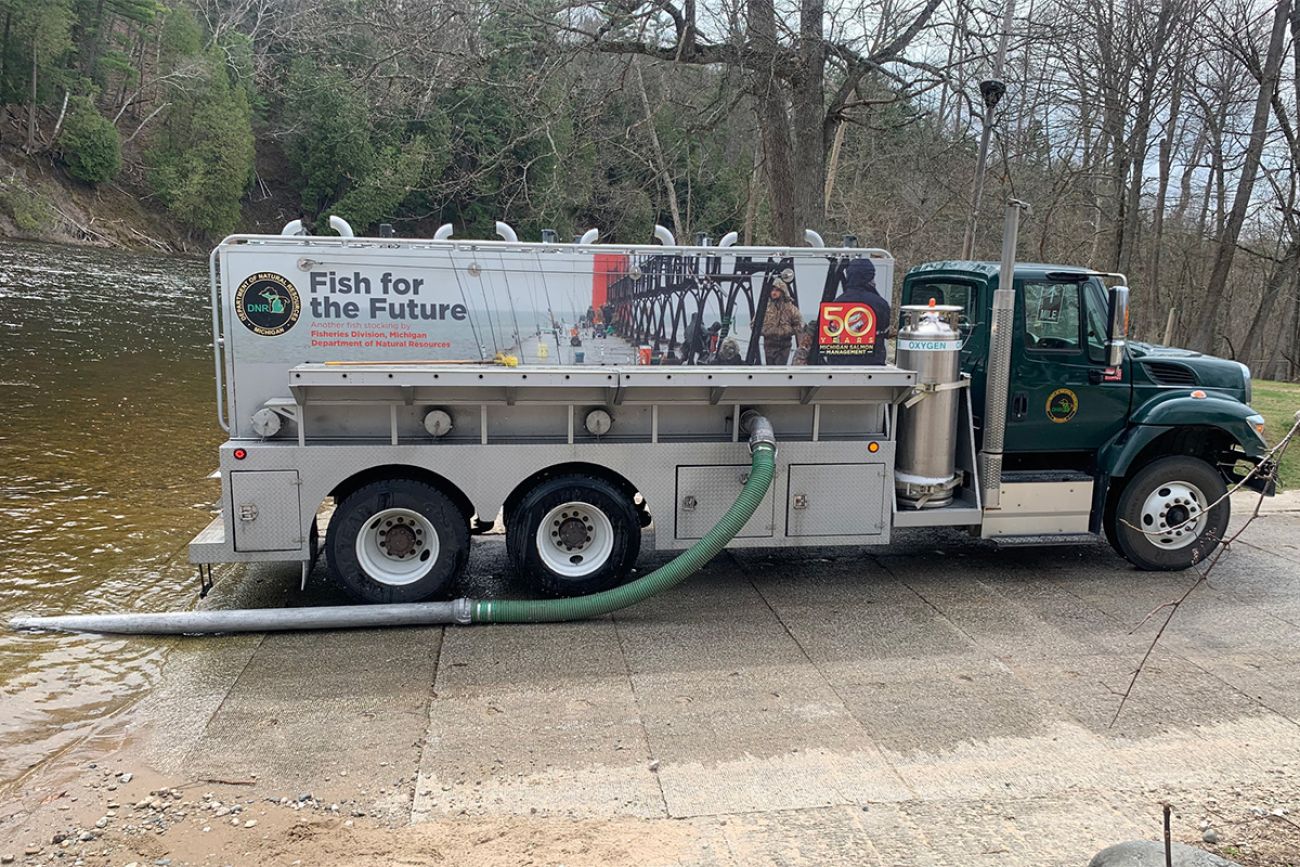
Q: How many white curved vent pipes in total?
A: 8